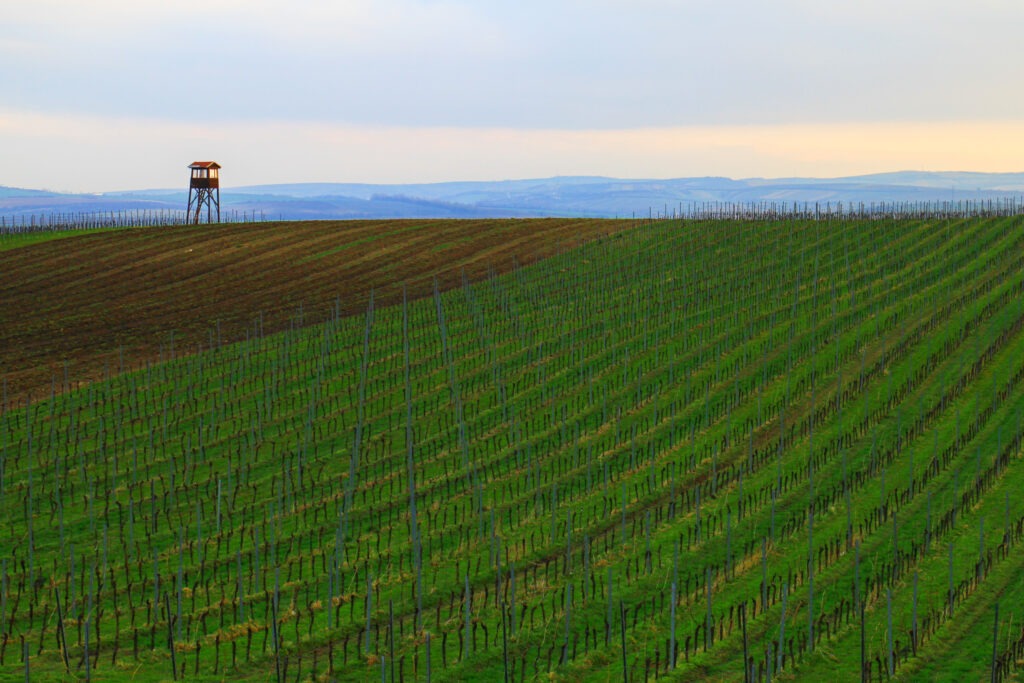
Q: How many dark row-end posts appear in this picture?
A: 9